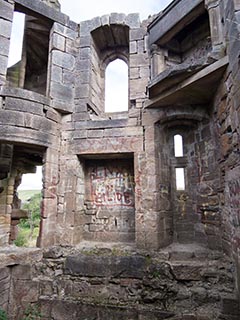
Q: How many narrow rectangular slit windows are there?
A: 2